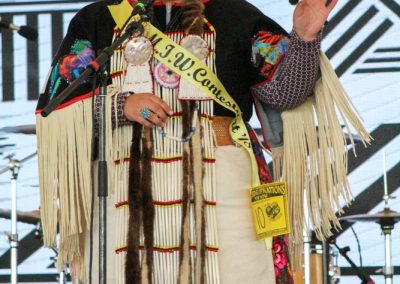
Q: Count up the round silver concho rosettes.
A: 2